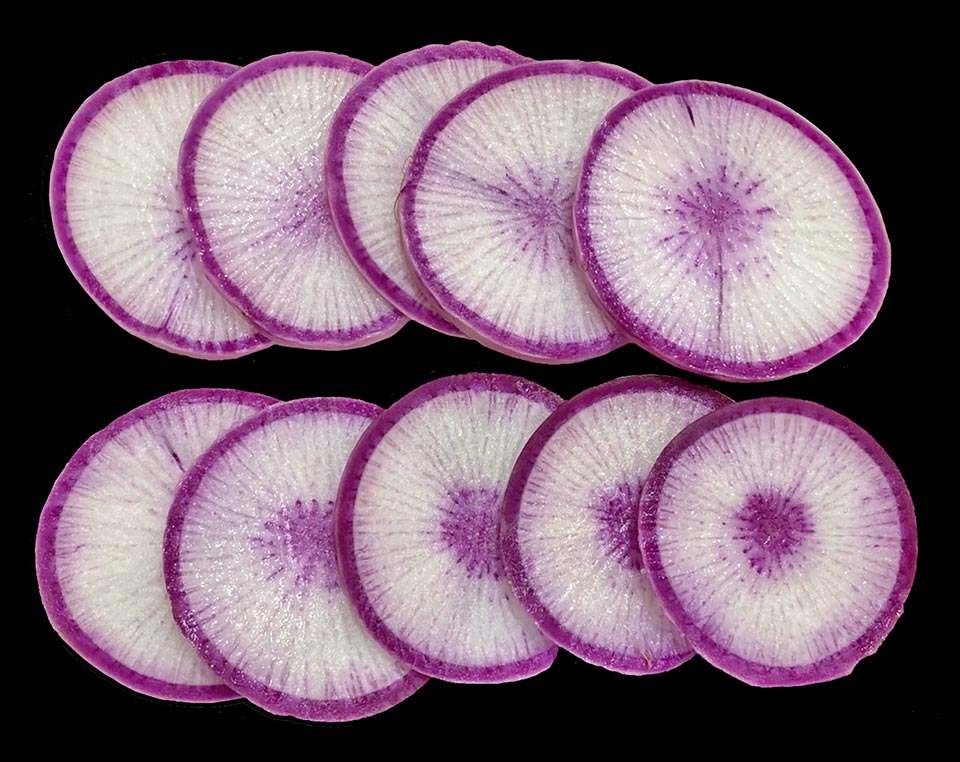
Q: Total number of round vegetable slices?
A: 10